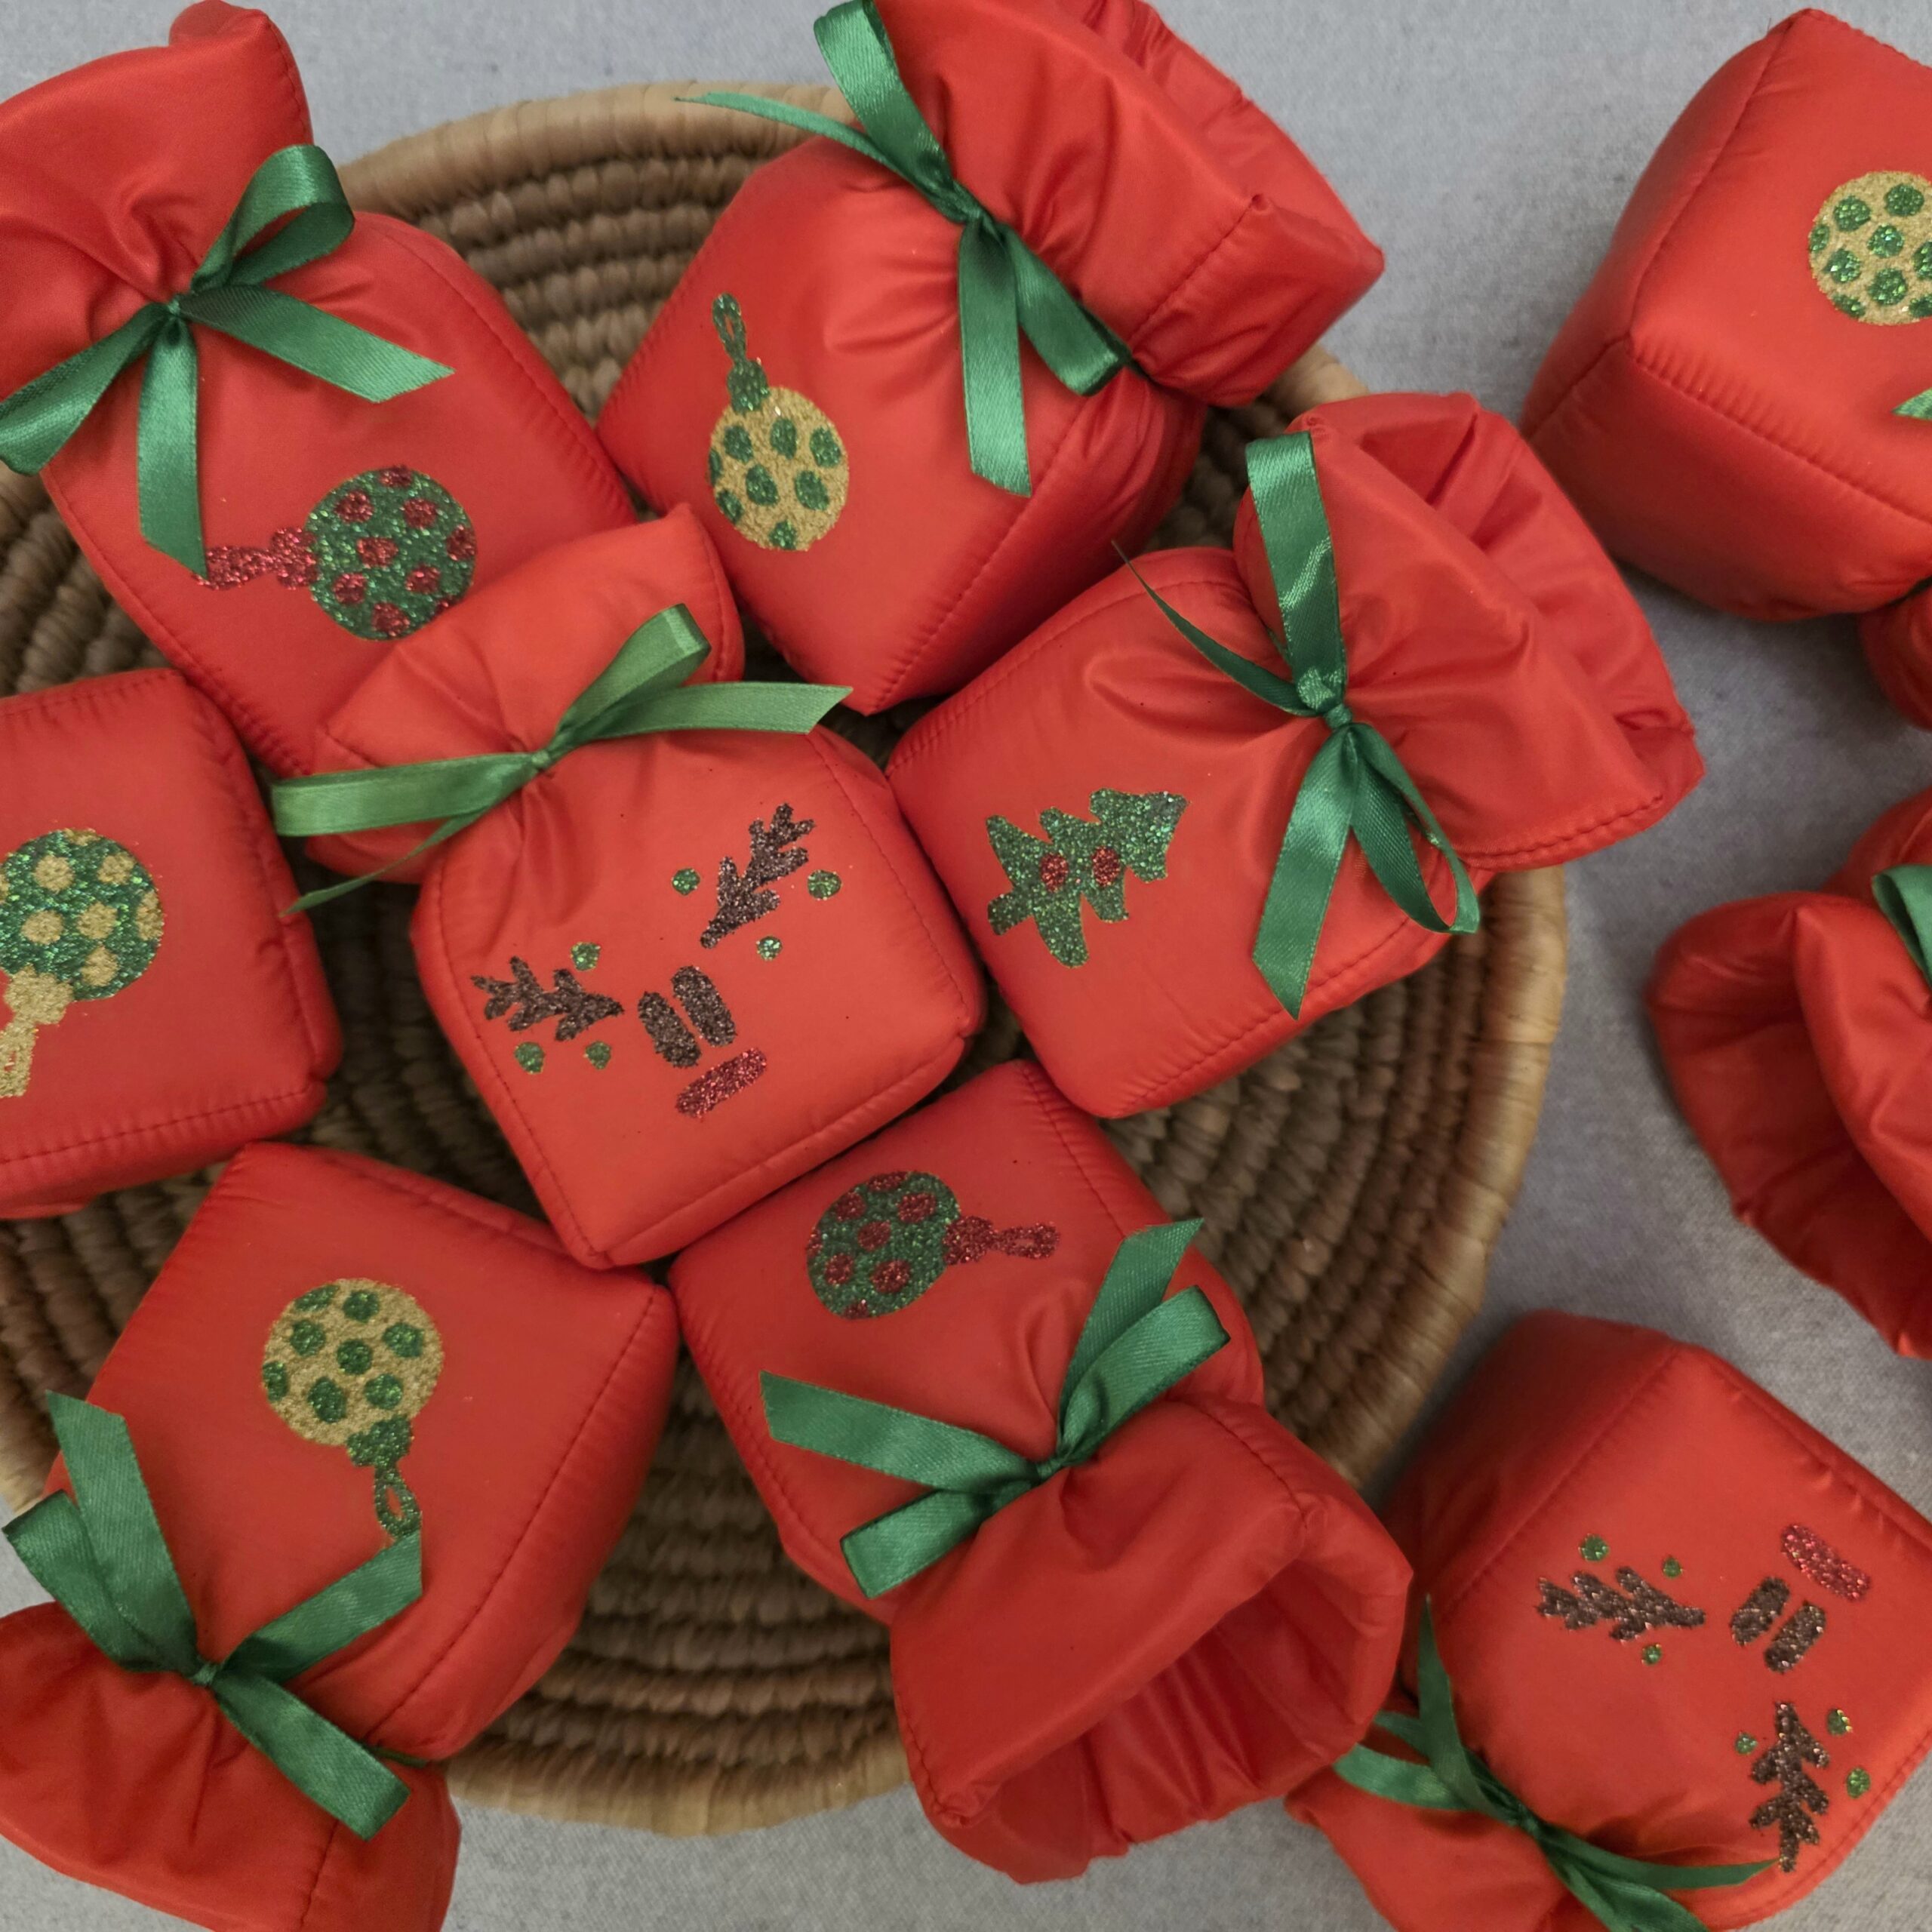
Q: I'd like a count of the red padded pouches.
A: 10